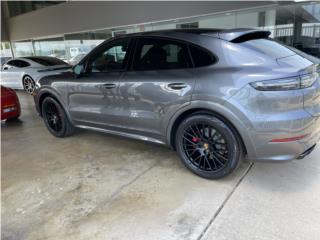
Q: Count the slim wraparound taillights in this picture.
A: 1